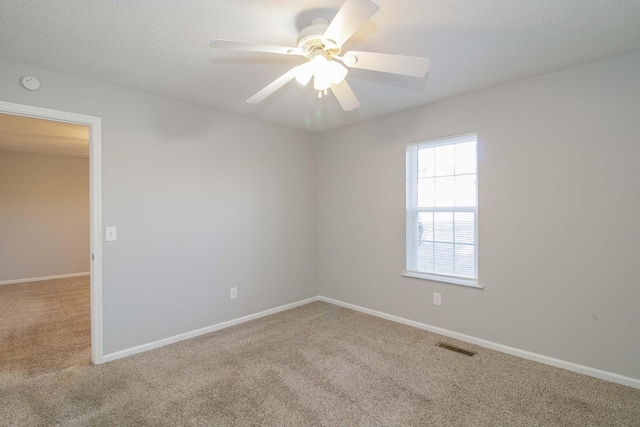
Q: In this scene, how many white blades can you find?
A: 5